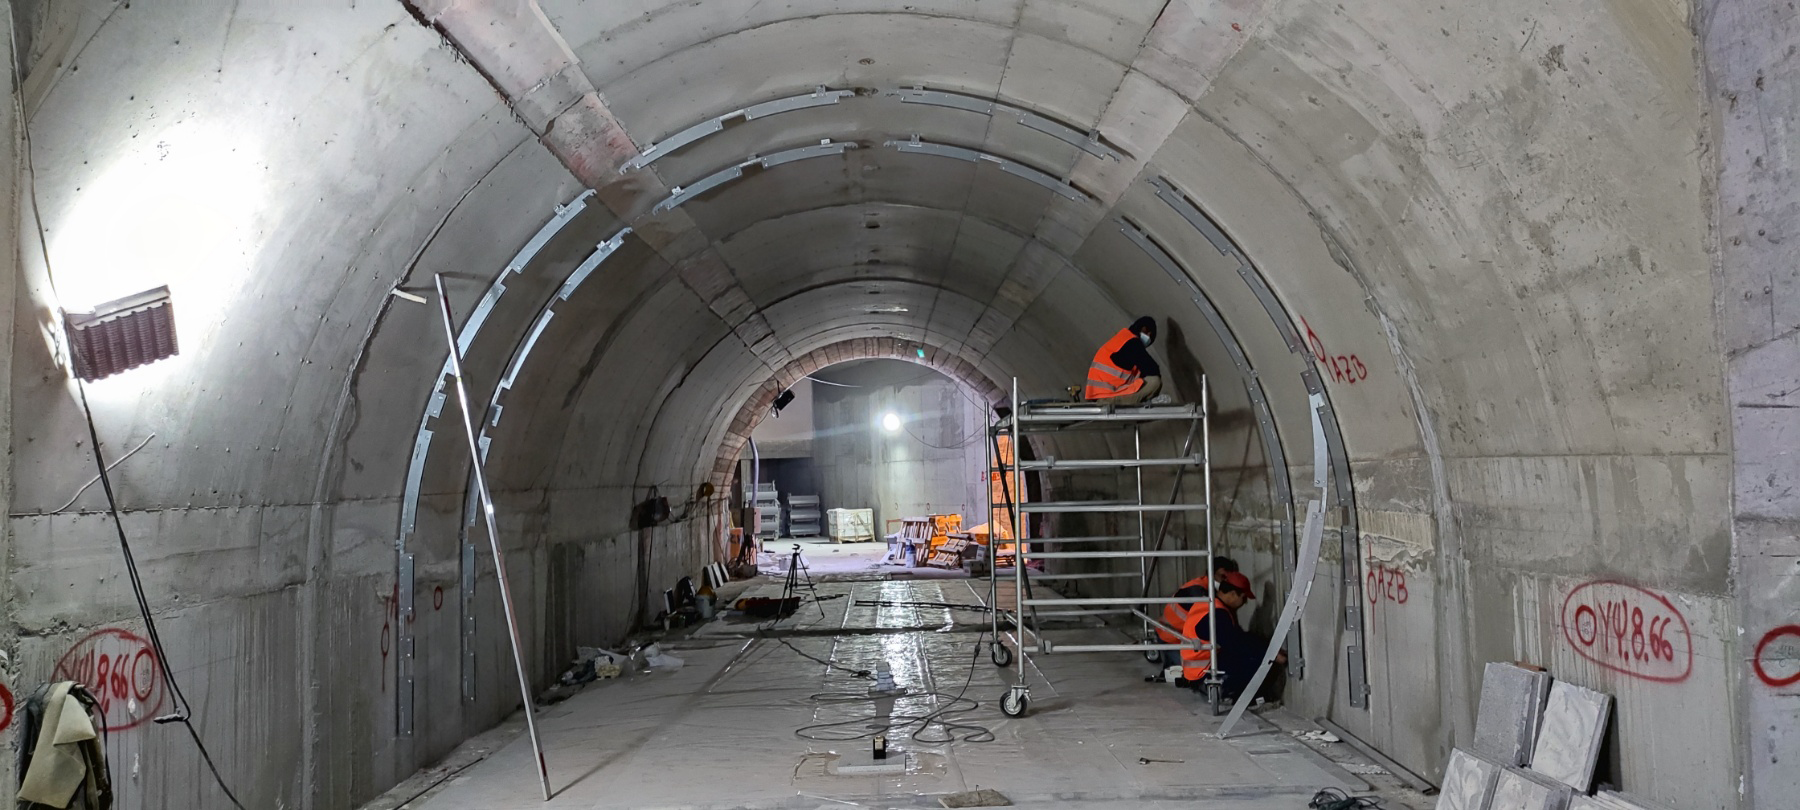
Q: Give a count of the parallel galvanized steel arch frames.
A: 2